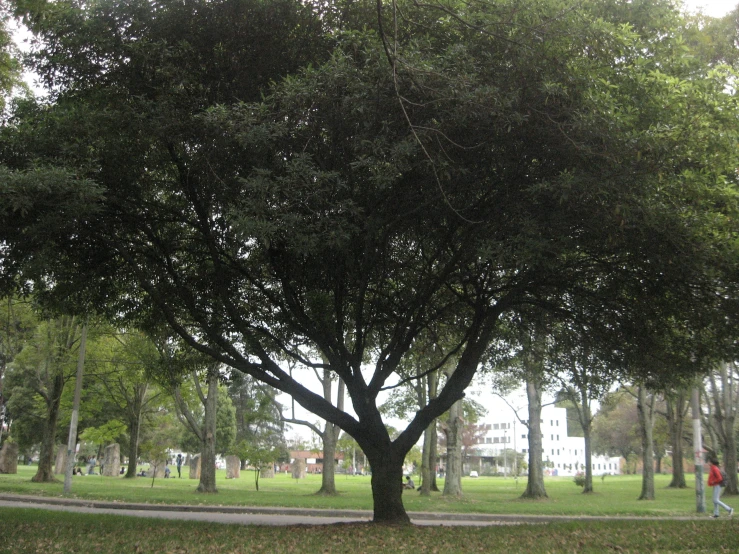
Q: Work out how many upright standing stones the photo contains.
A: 8